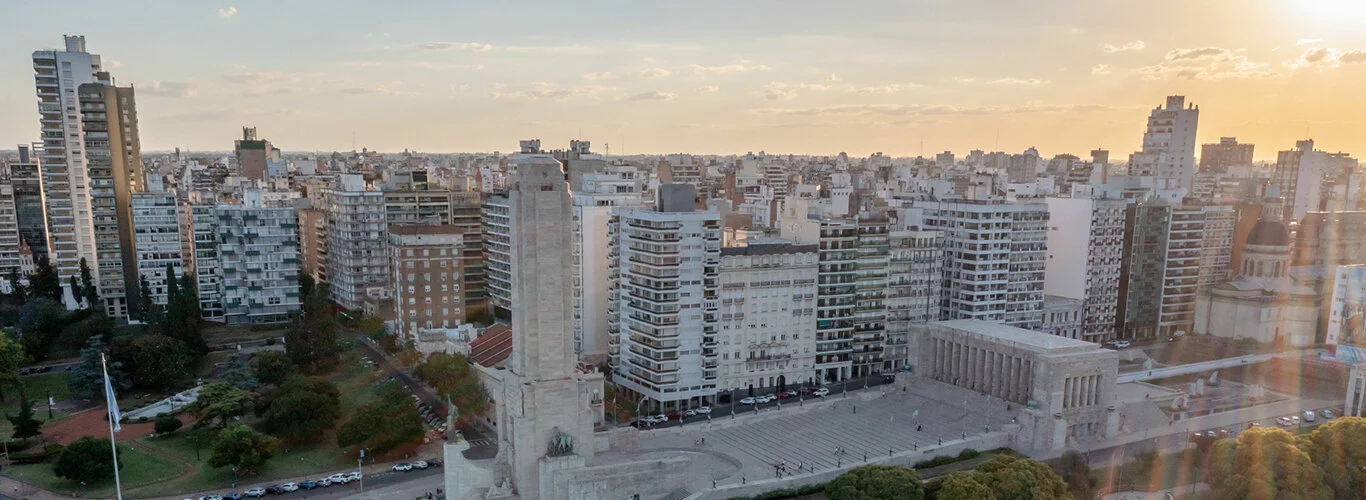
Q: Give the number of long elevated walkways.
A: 1